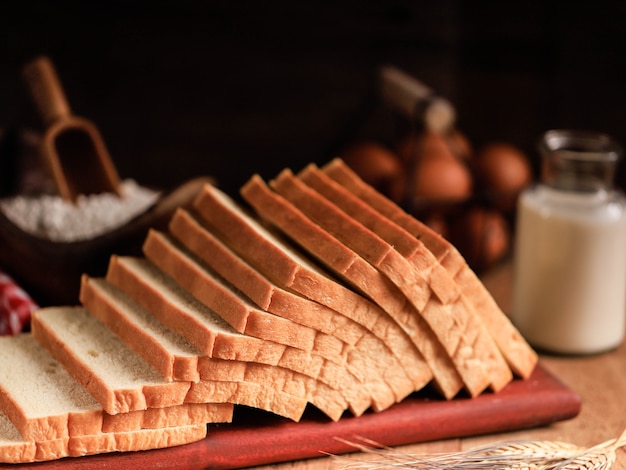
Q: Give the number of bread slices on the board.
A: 12